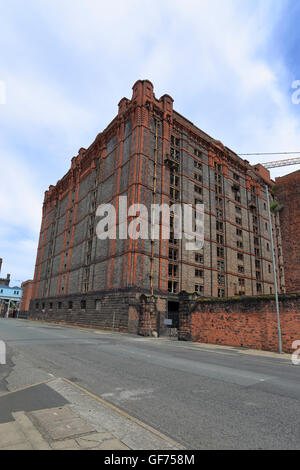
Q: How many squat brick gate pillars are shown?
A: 2